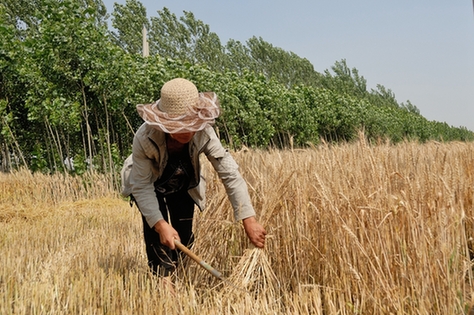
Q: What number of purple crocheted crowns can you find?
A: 0